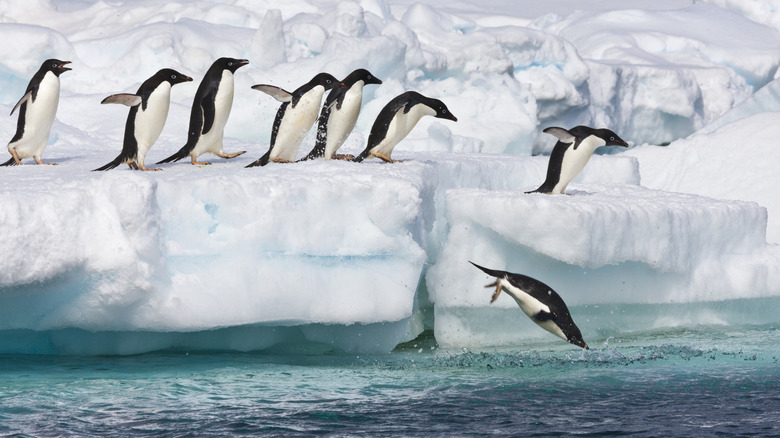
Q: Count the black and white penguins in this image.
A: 8